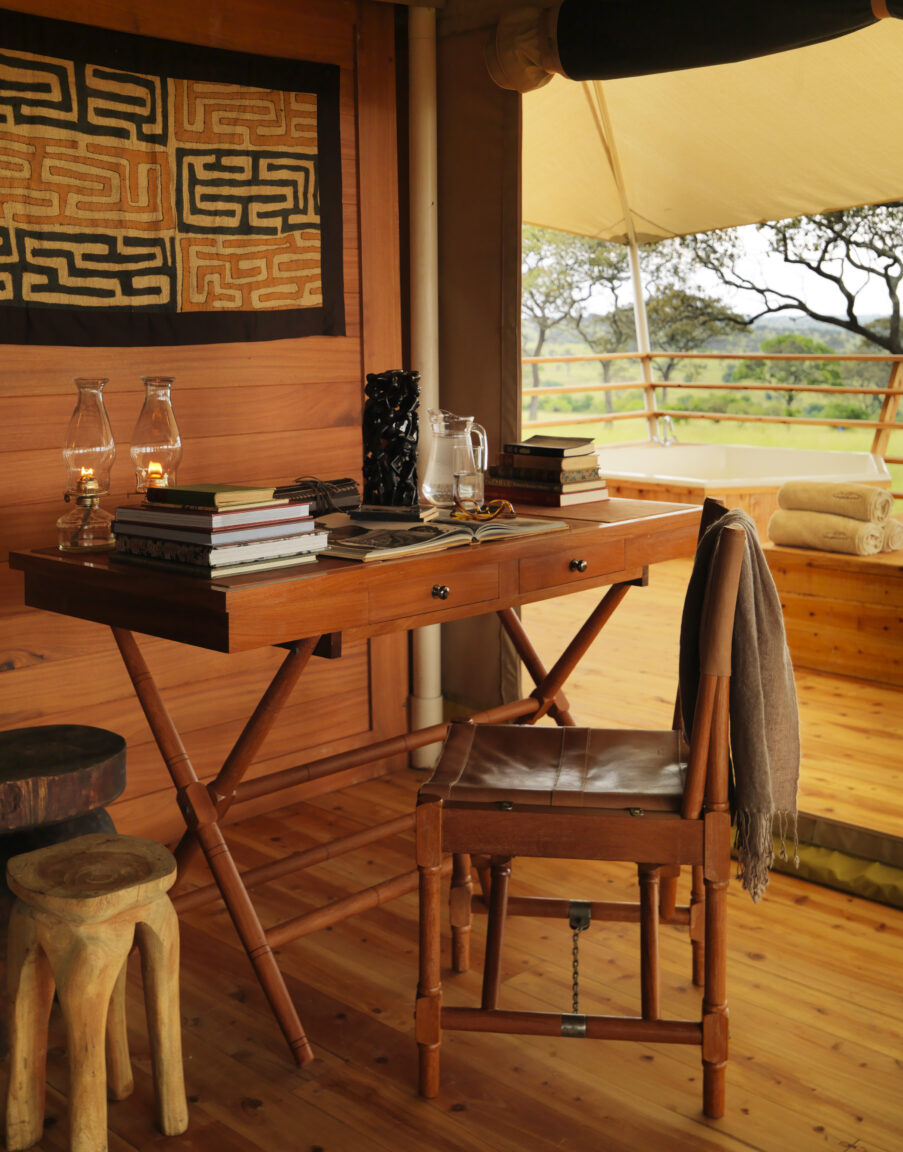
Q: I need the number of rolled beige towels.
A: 3